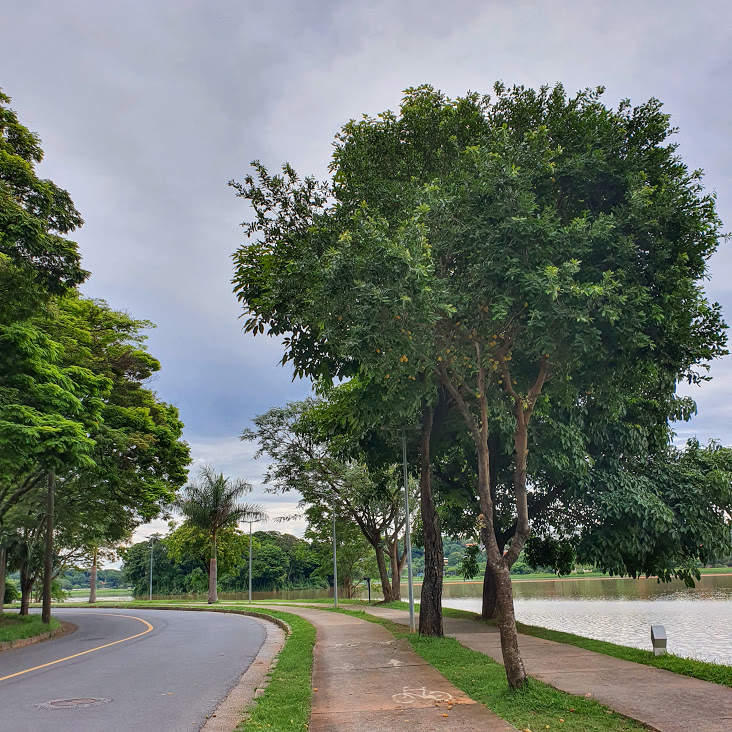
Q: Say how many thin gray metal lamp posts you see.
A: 4